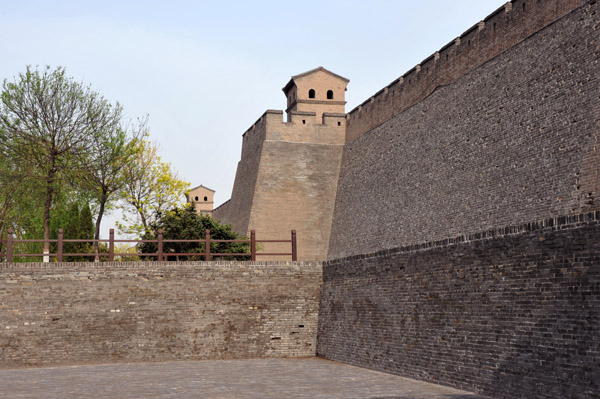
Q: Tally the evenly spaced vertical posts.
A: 7